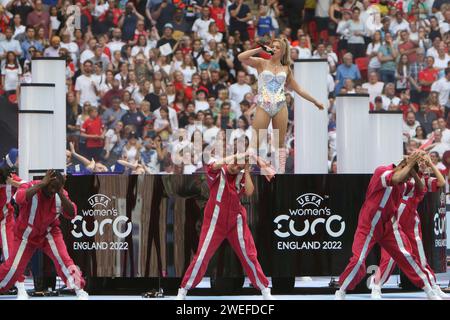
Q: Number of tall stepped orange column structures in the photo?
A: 0